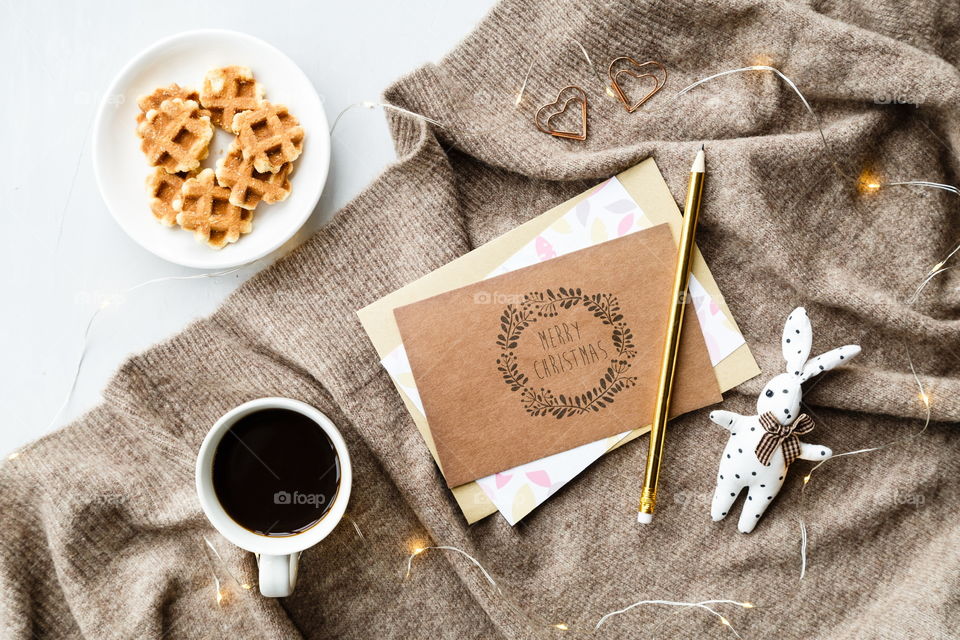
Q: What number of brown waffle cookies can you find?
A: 7